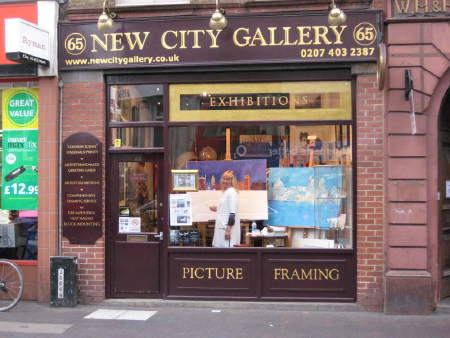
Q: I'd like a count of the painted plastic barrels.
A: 0